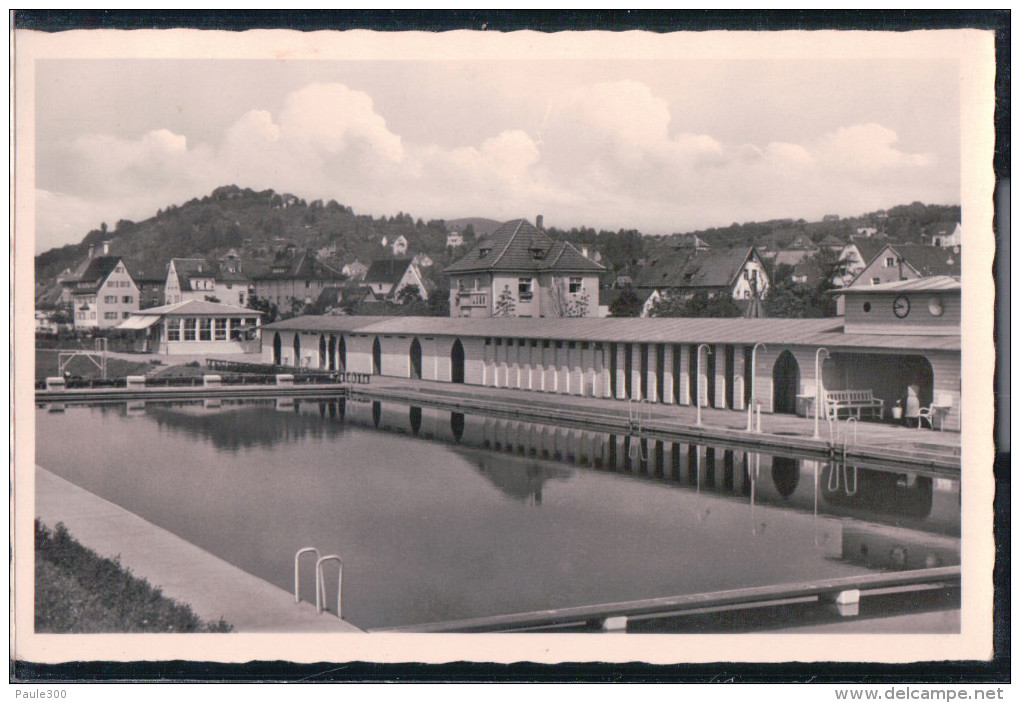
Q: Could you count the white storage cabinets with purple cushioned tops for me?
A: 0